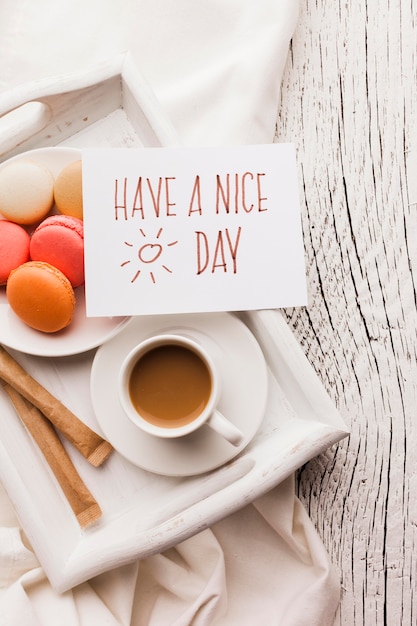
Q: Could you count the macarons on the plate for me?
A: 5